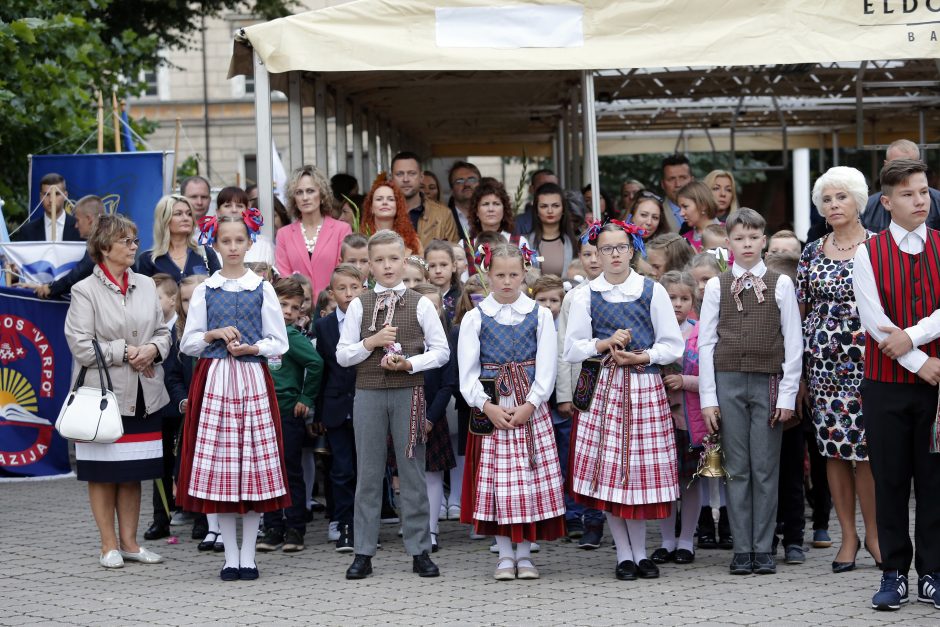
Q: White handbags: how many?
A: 1